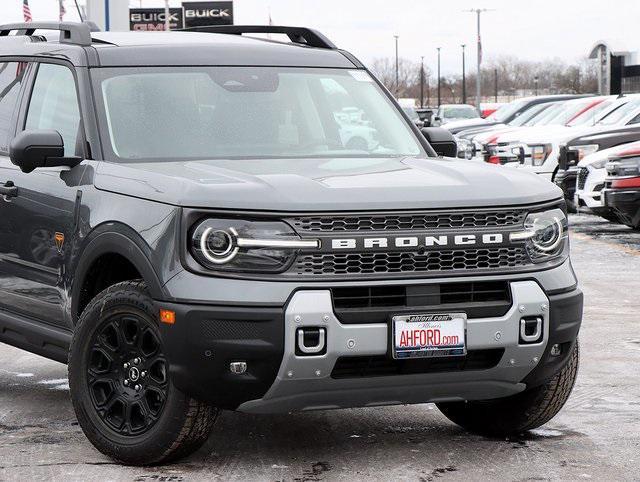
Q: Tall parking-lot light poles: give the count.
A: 5